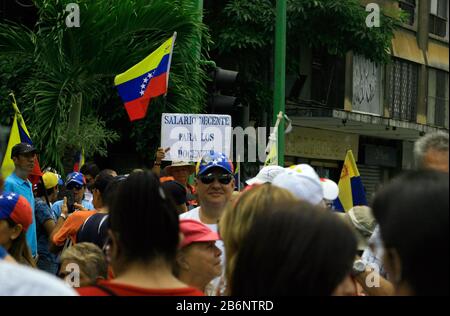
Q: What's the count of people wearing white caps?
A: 3